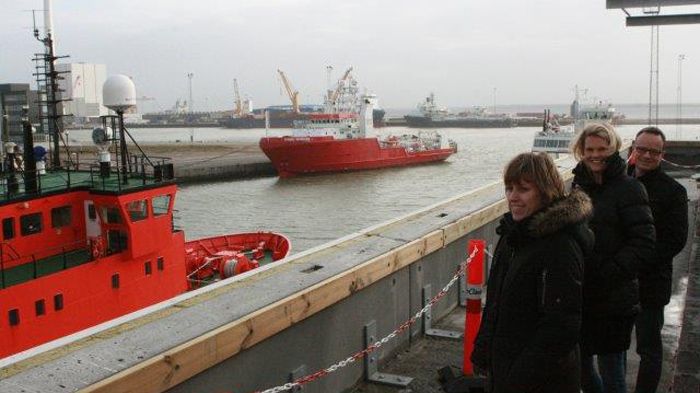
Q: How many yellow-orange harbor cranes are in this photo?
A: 3